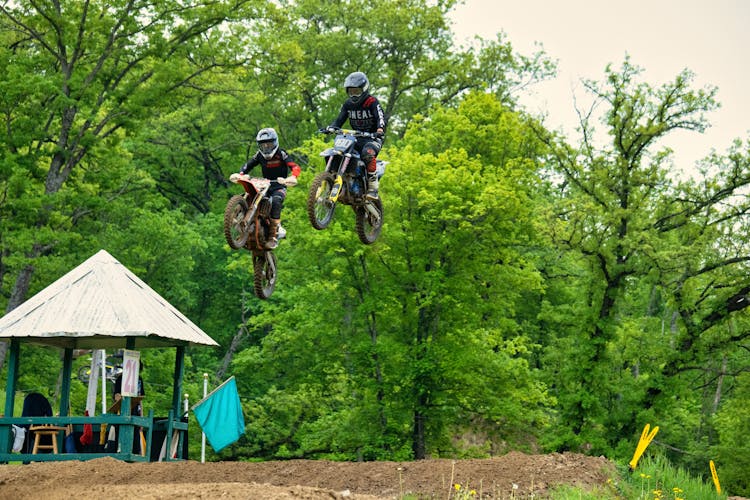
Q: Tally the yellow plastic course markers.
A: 3